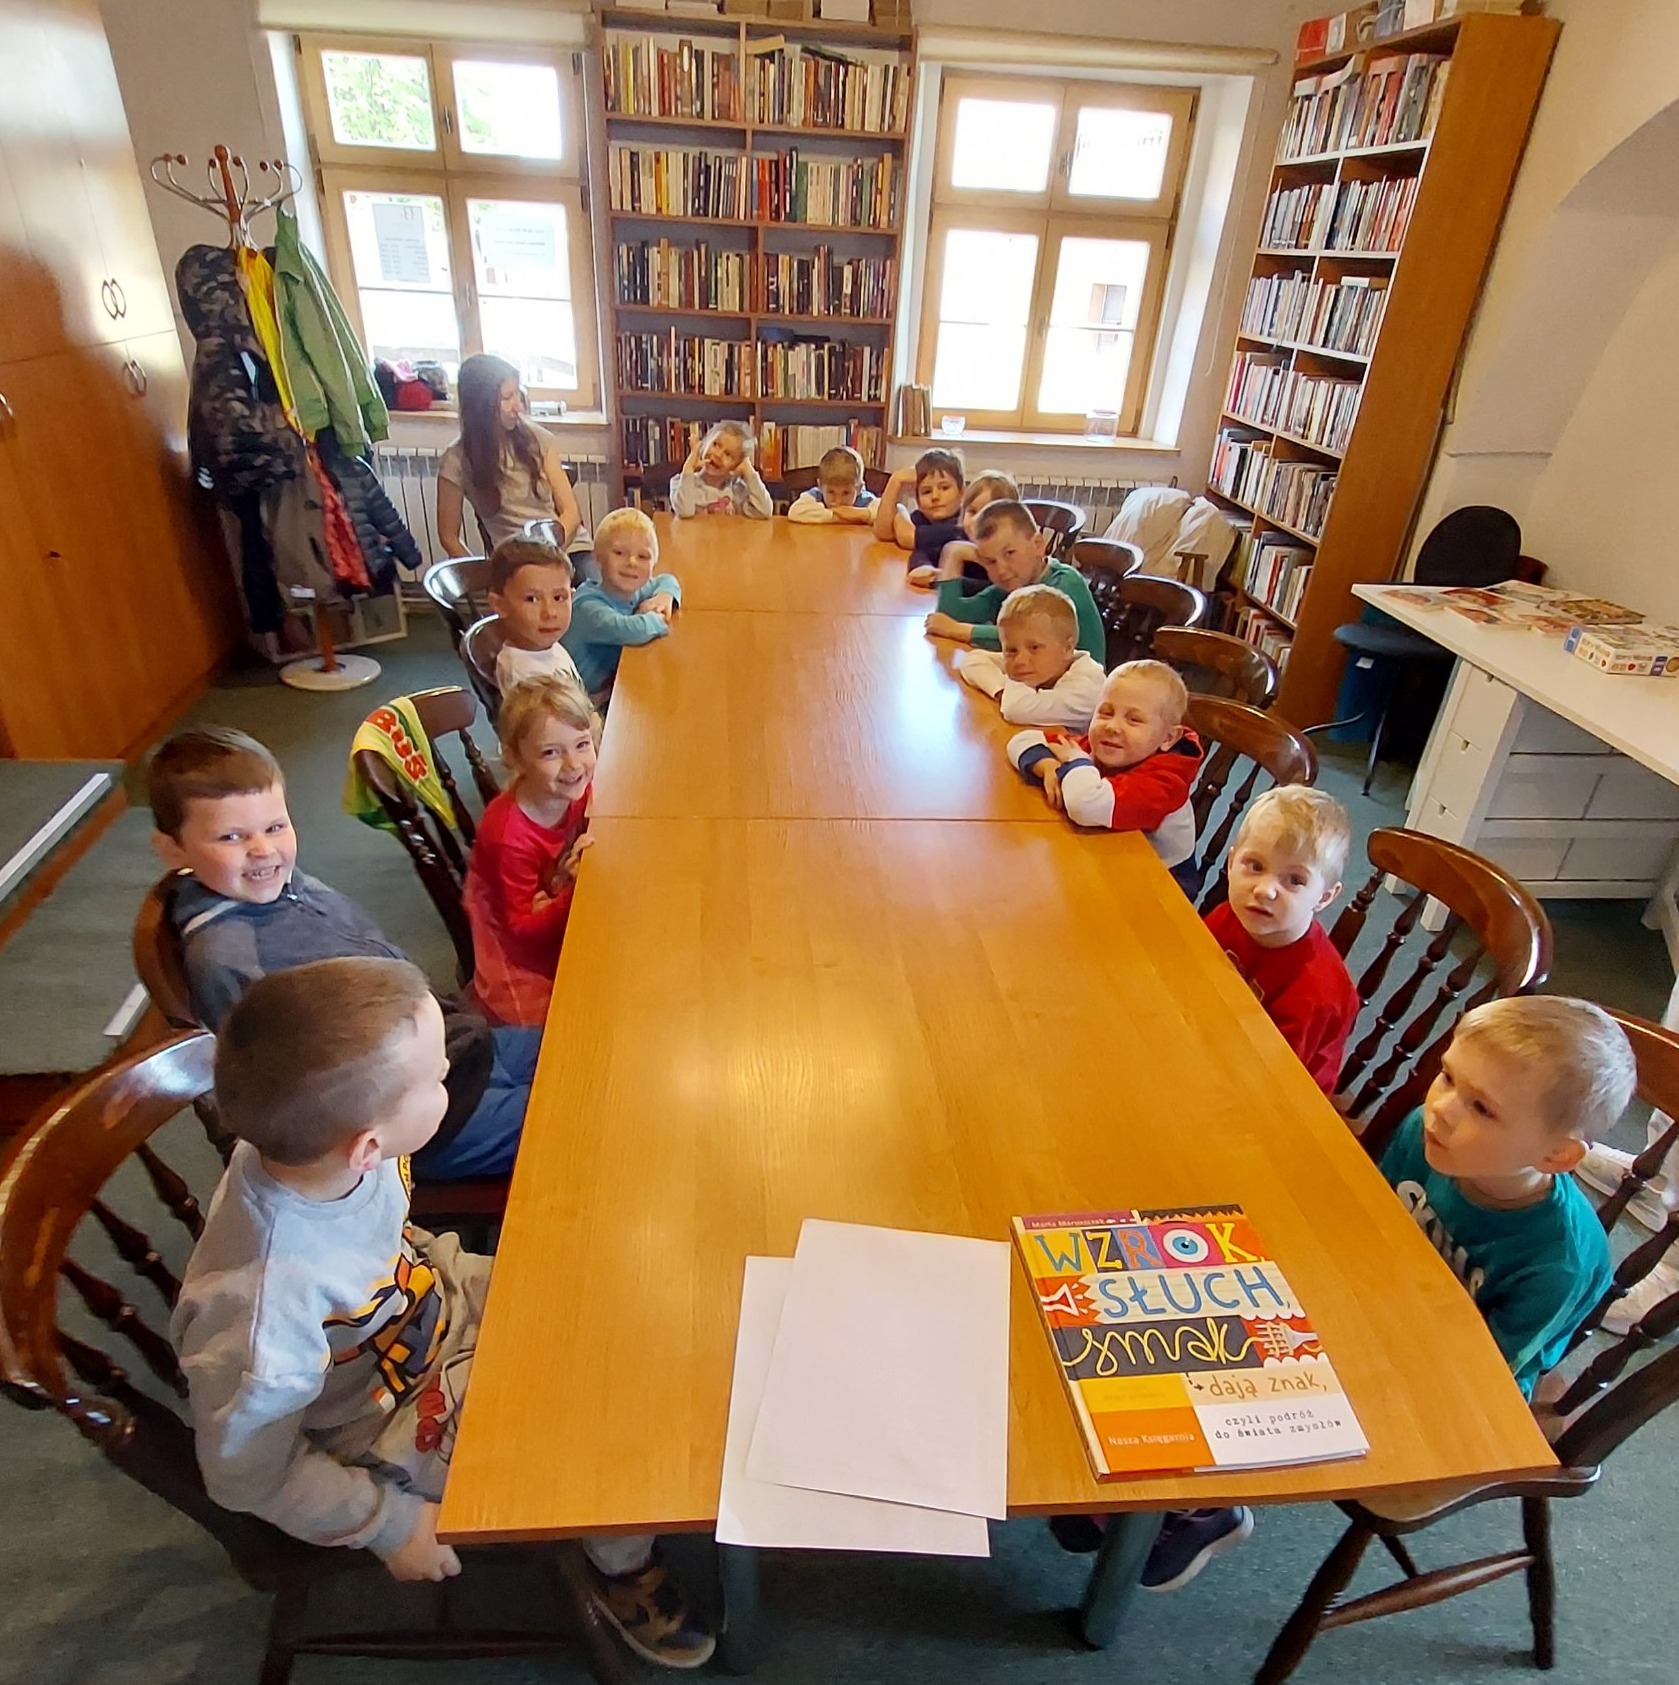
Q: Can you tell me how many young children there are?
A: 14